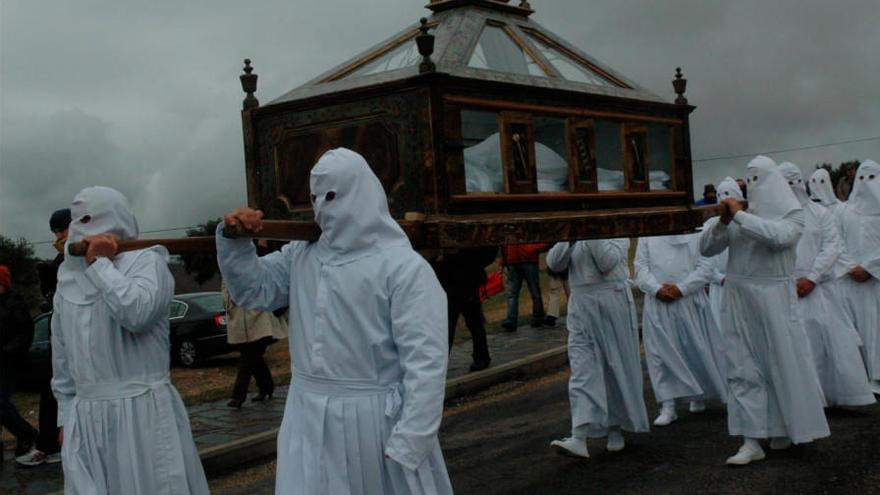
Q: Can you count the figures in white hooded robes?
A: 9